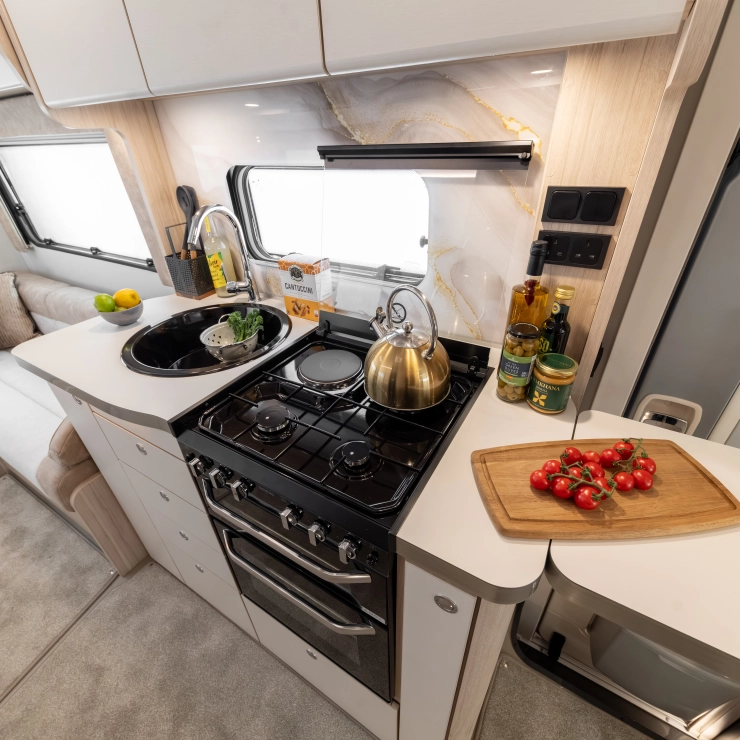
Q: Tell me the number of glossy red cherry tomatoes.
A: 14